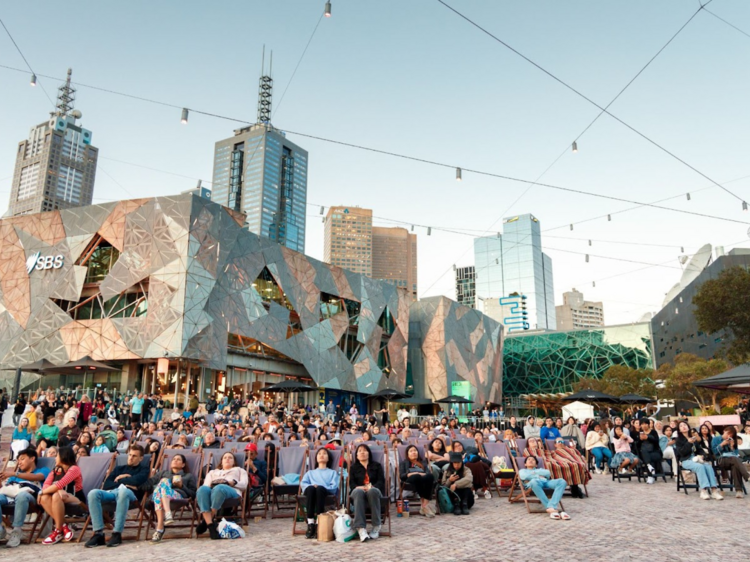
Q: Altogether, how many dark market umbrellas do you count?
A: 8